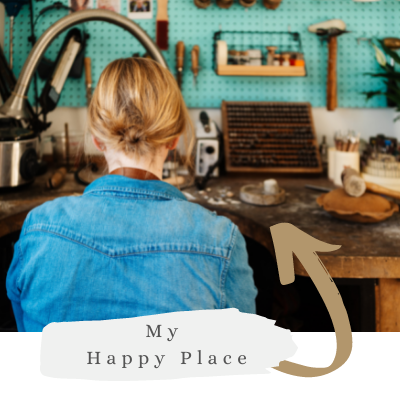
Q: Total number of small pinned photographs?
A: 3